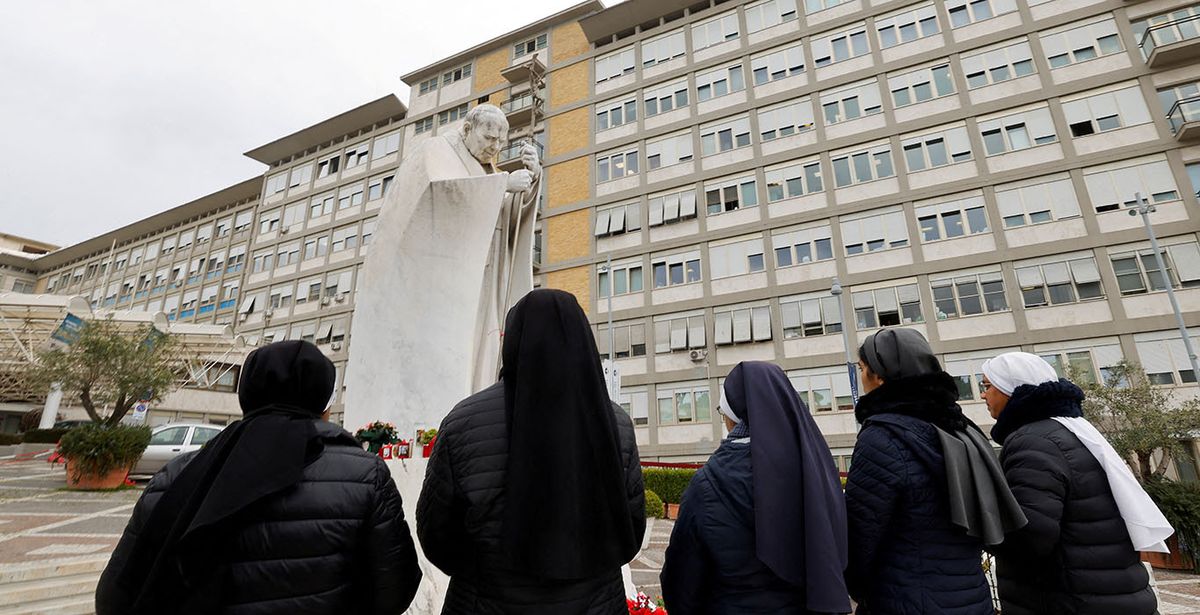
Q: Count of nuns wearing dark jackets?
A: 5